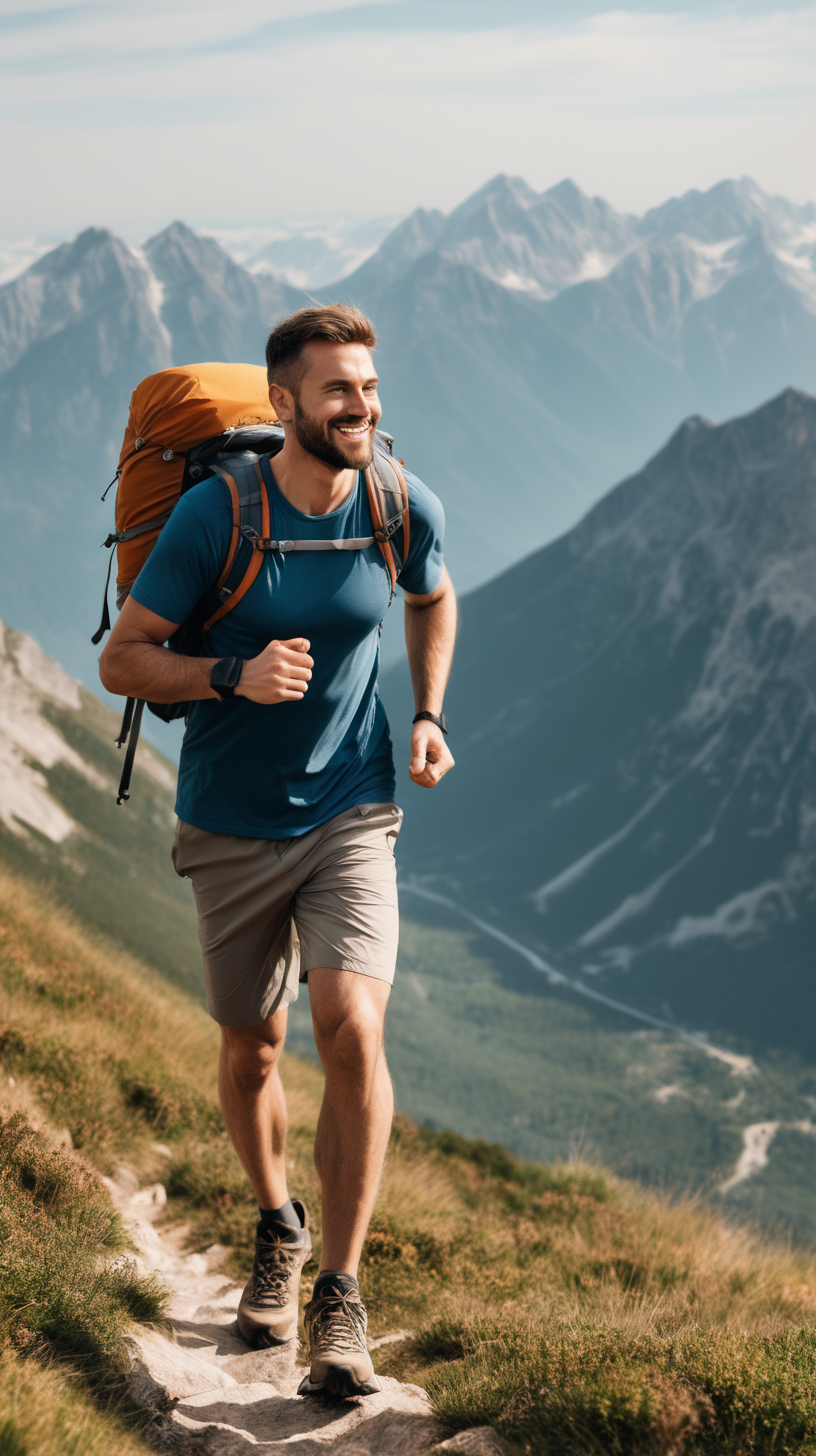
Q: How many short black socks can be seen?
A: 2